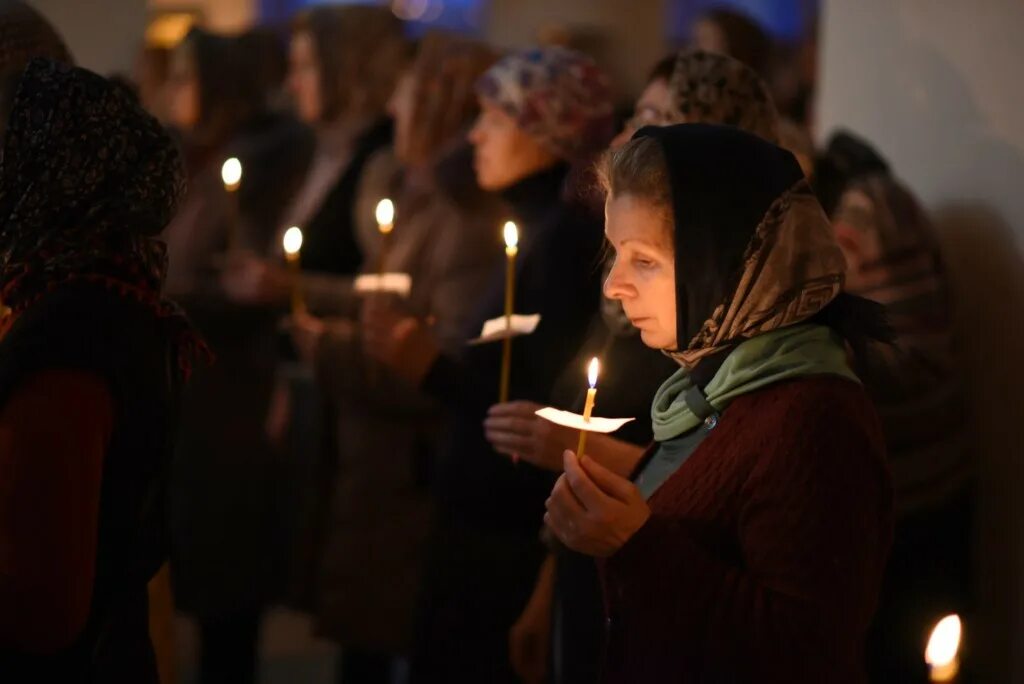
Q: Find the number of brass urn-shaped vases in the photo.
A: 0